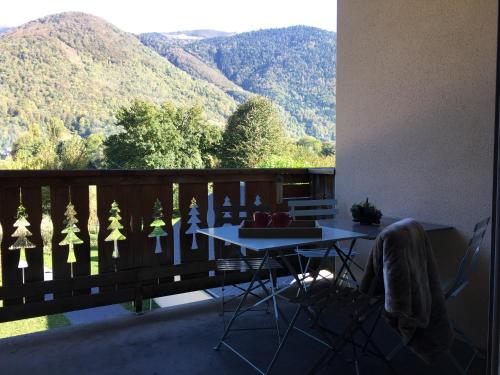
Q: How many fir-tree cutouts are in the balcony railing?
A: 7